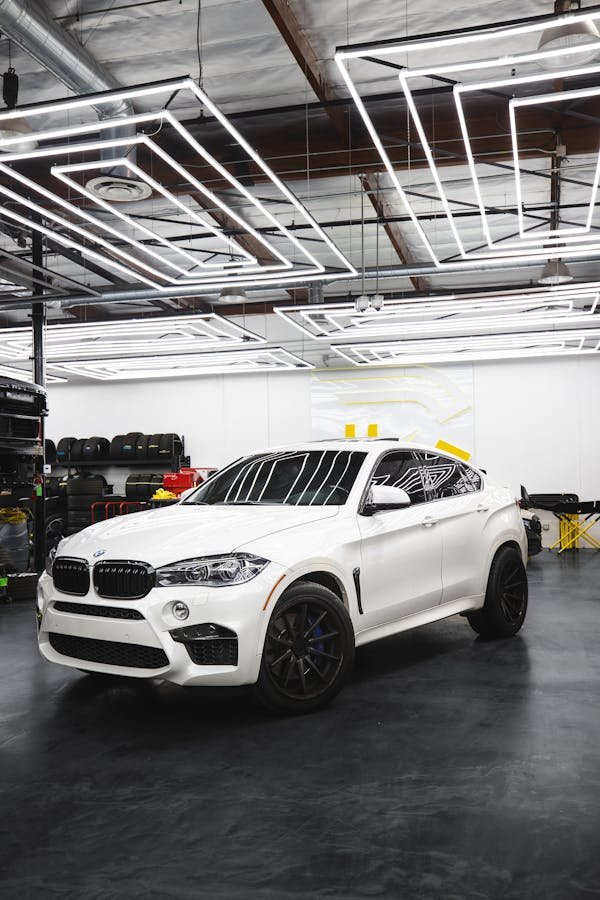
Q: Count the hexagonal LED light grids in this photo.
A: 0